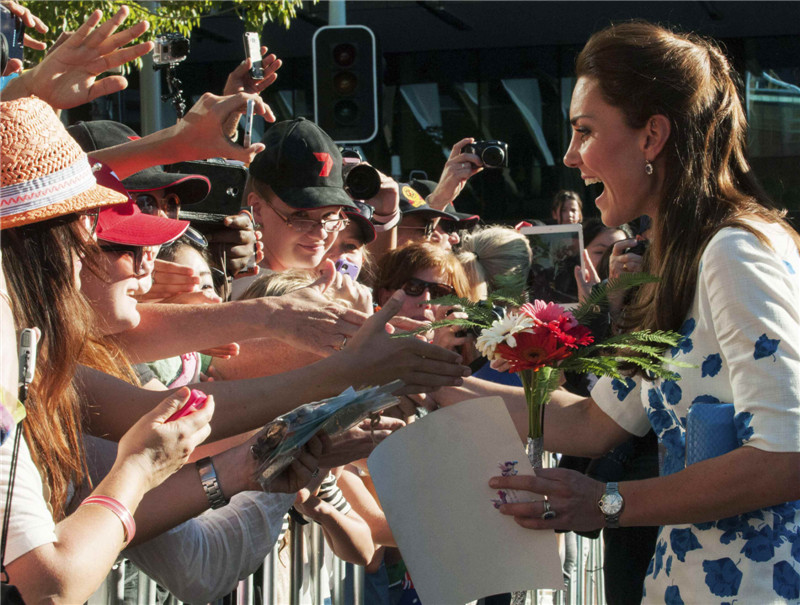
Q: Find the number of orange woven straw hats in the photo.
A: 1